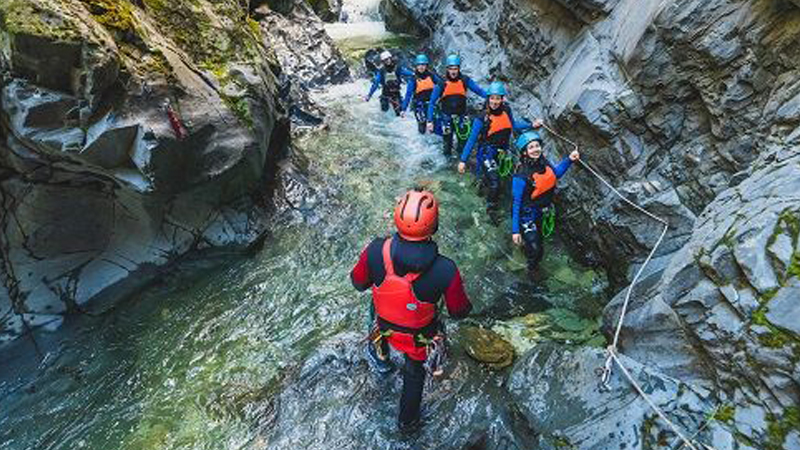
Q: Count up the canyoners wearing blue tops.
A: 5